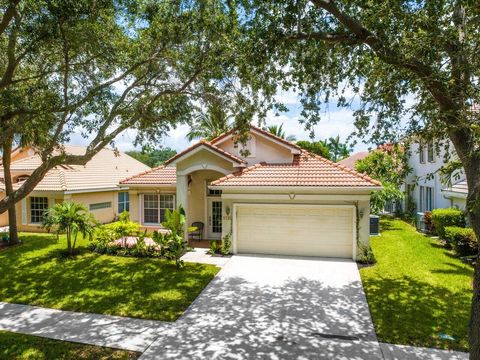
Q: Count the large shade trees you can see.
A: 2